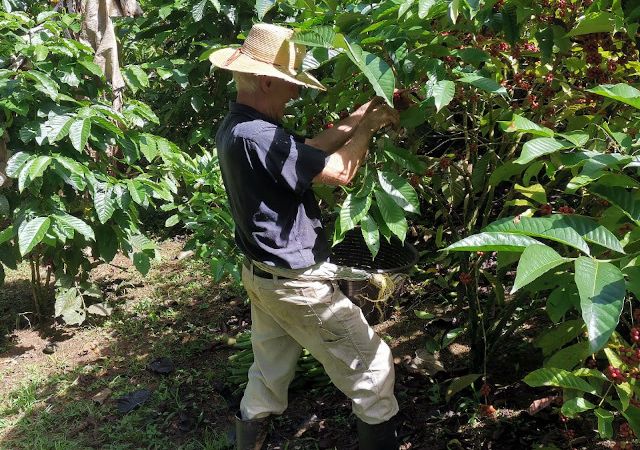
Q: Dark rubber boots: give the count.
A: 2